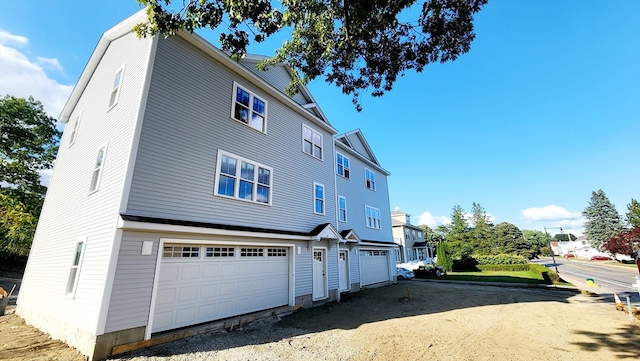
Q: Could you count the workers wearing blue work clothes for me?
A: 0